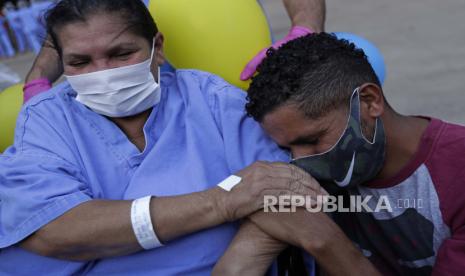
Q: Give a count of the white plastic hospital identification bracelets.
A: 1